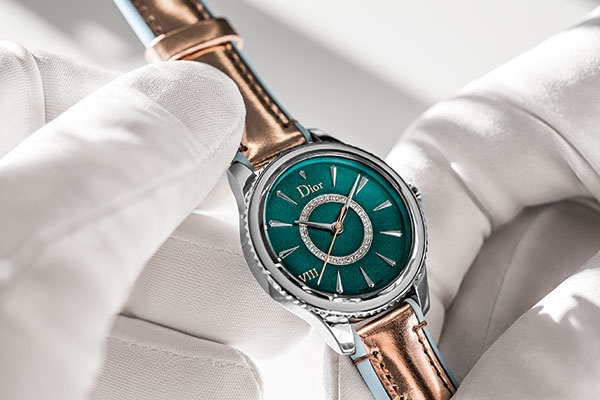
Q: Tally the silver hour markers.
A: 11